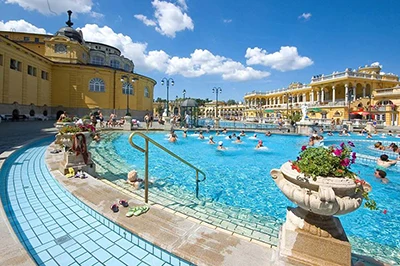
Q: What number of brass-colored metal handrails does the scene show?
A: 1